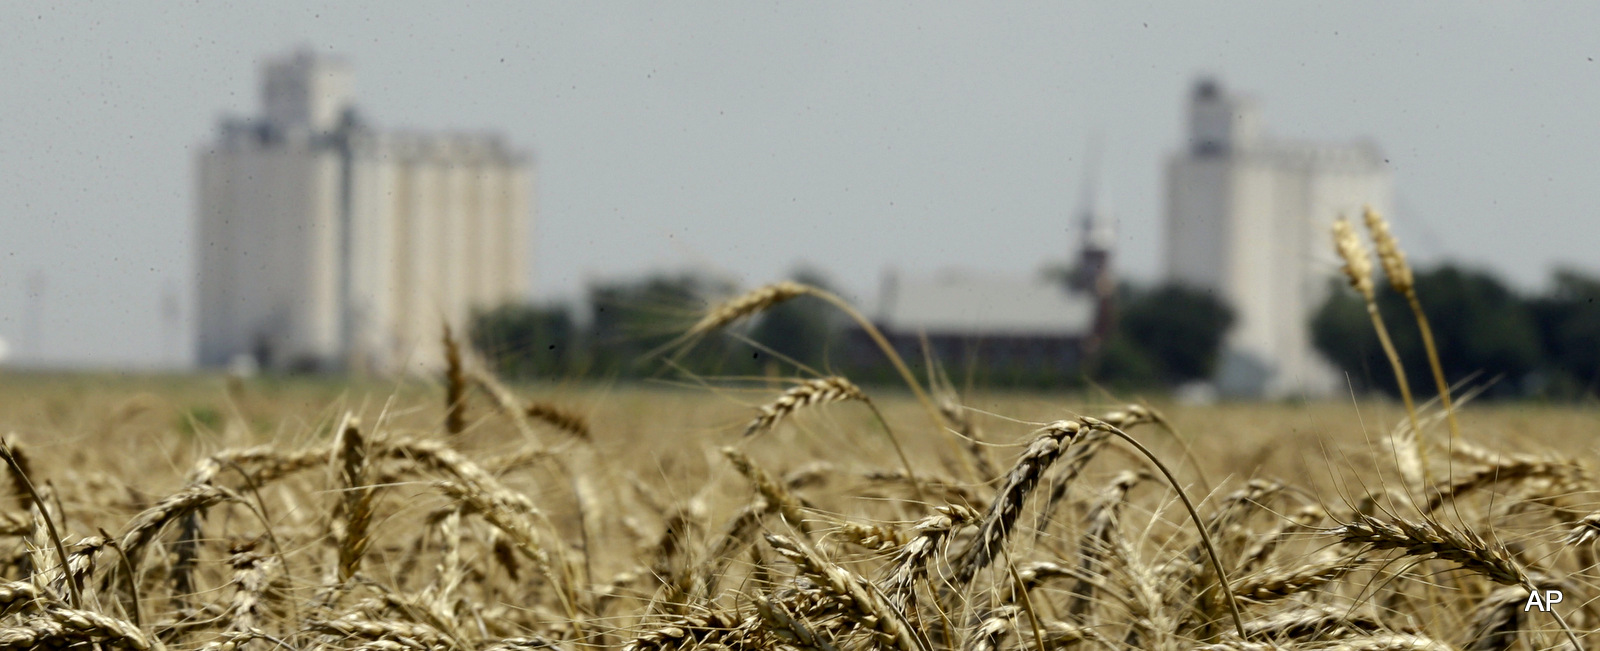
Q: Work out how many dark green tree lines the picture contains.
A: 3